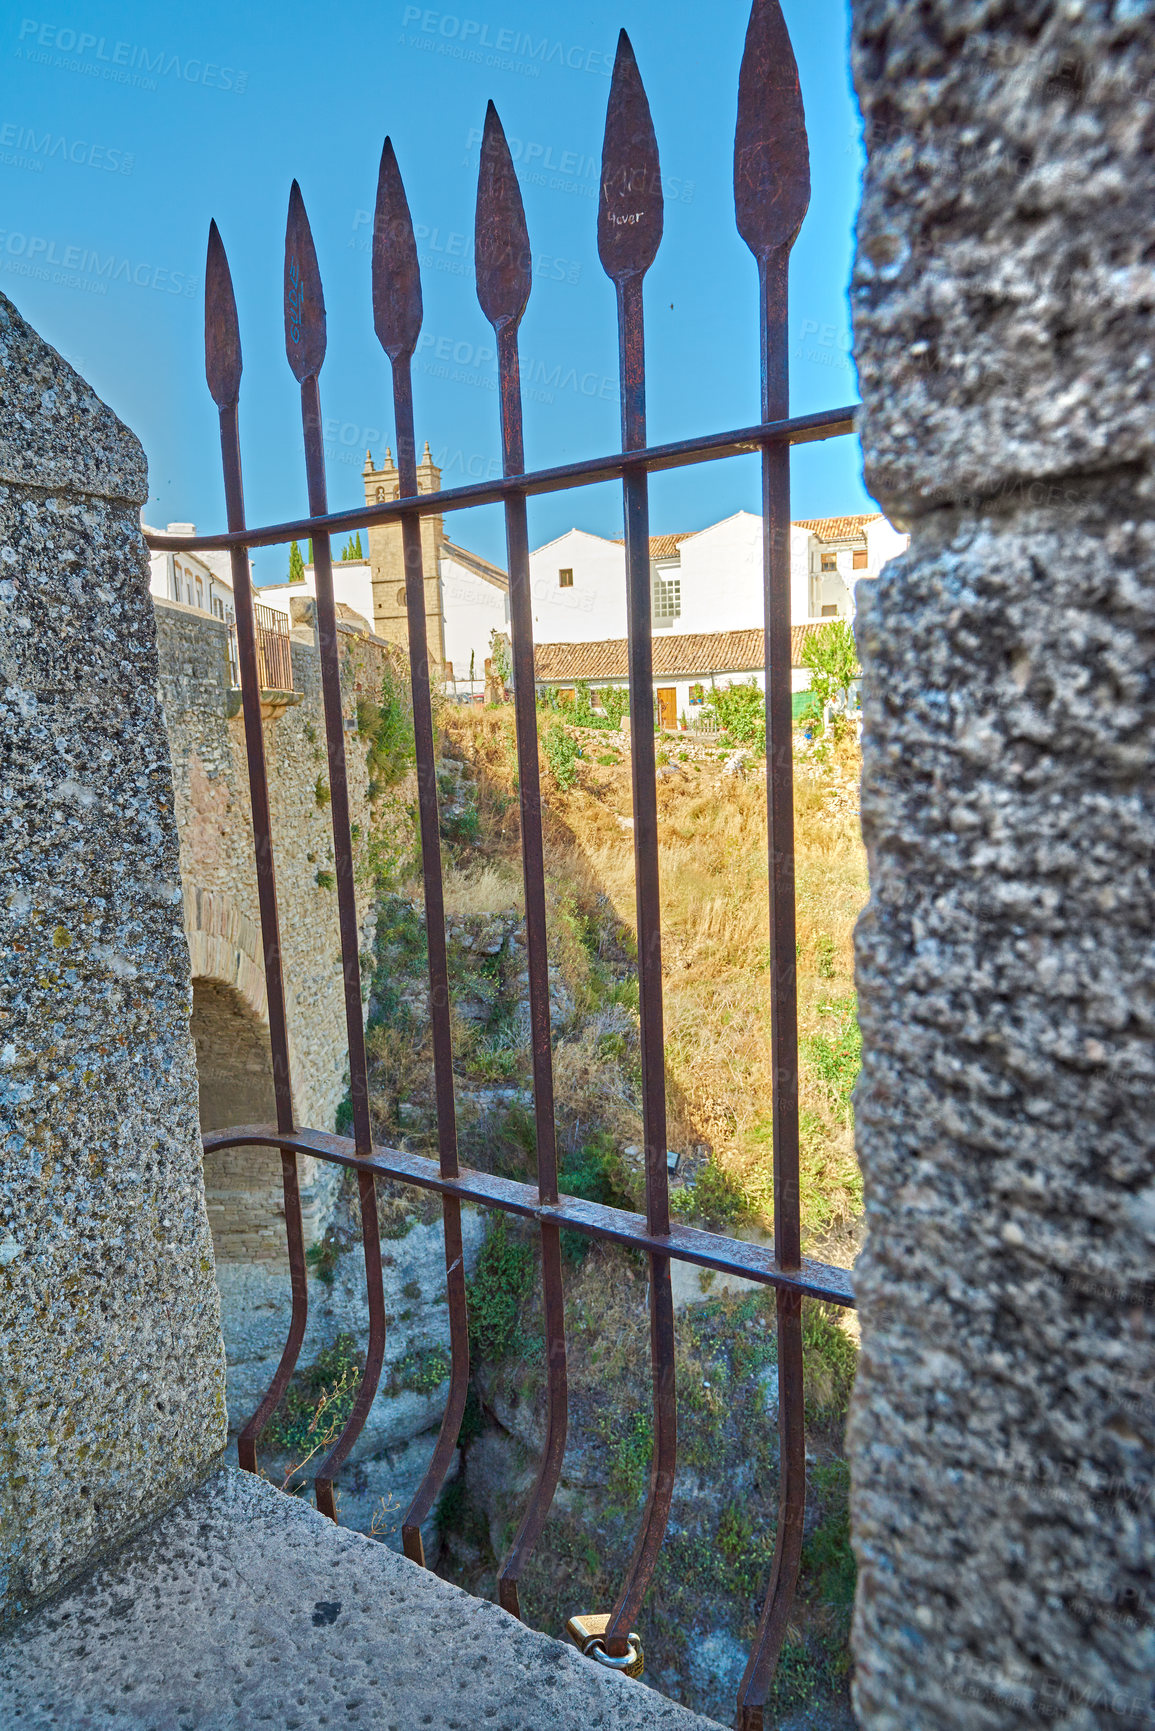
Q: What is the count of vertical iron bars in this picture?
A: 6